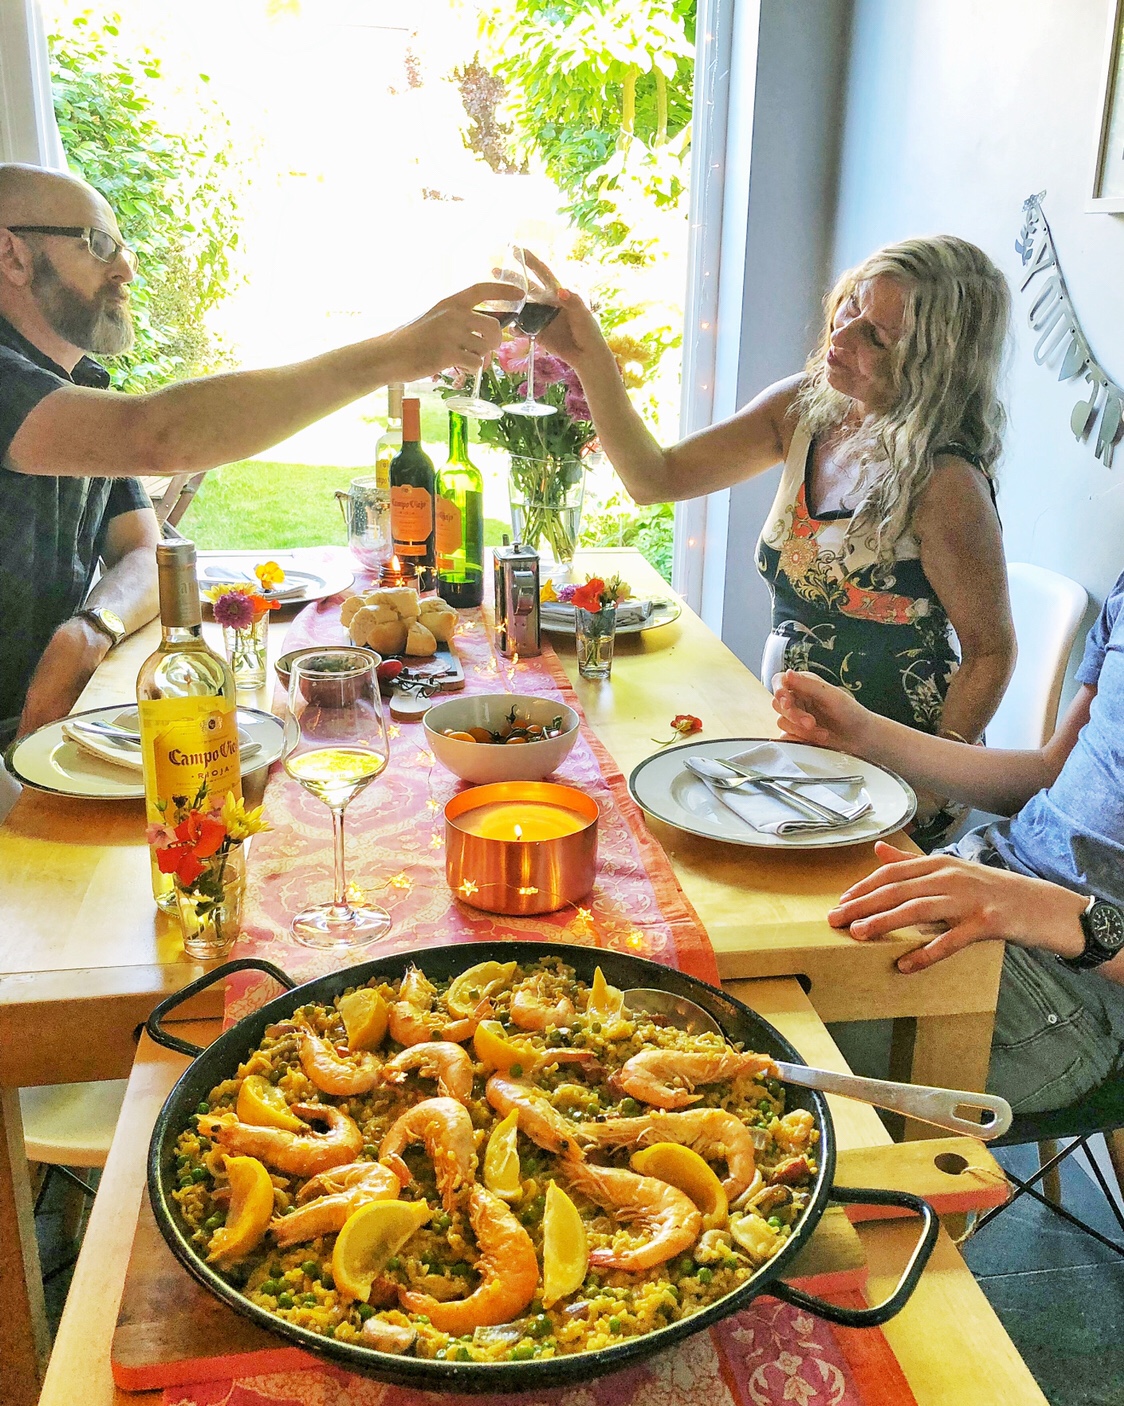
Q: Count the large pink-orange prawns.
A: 12